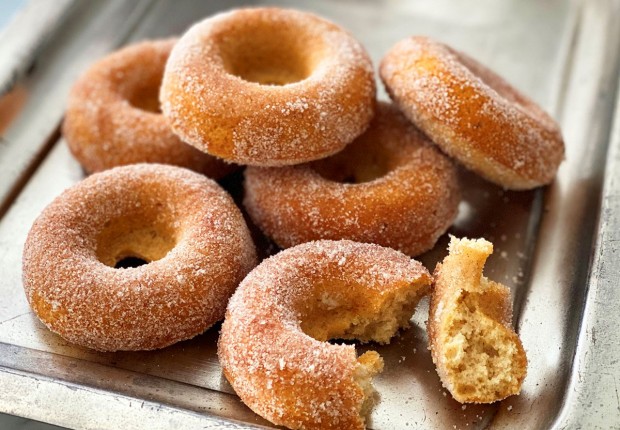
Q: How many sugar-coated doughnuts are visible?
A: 6